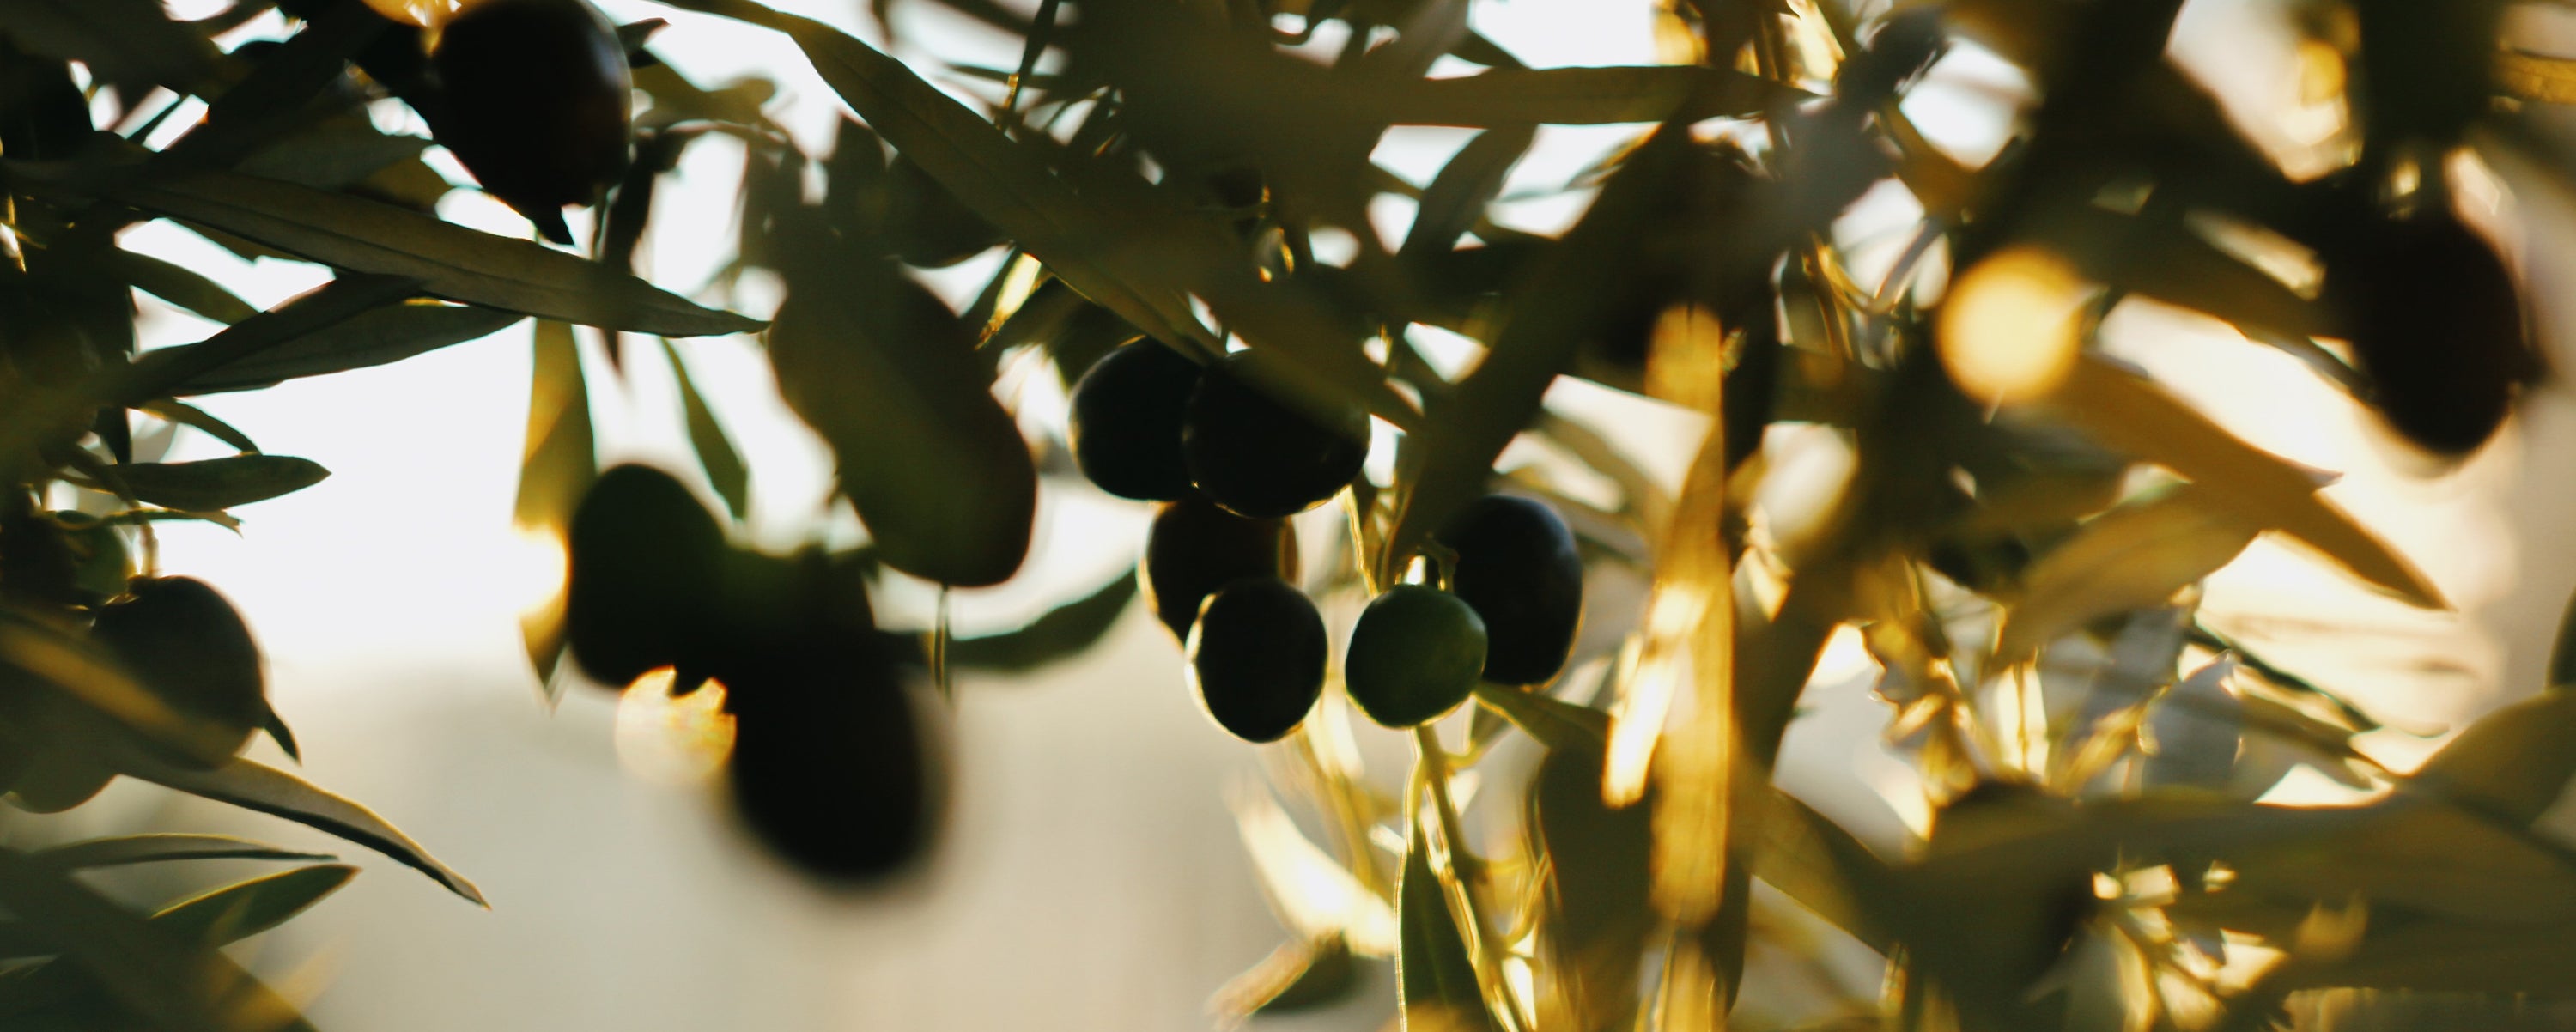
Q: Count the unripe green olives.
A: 1